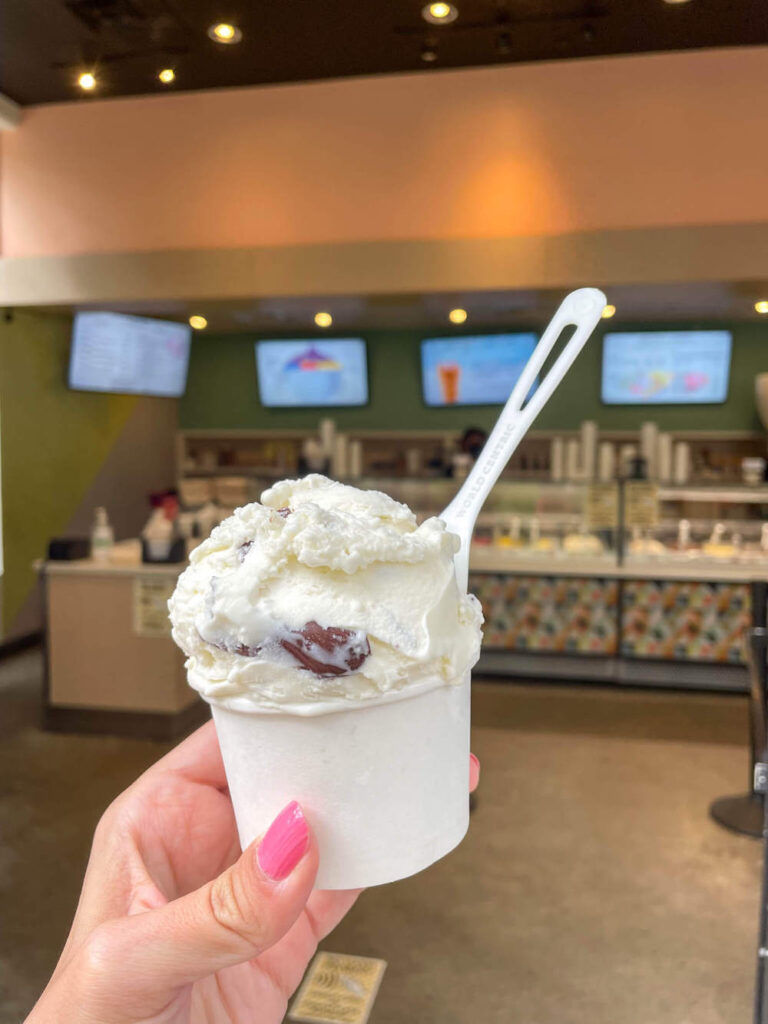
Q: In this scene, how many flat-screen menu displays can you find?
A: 4